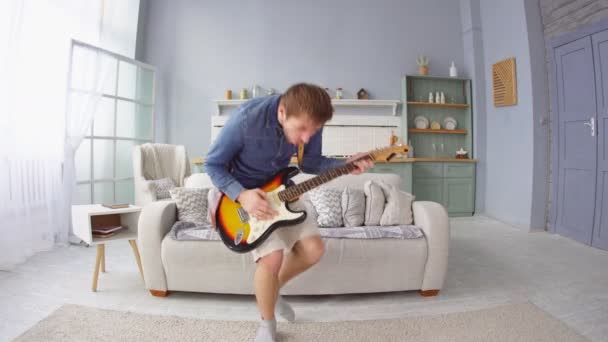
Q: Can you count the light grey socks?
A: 2